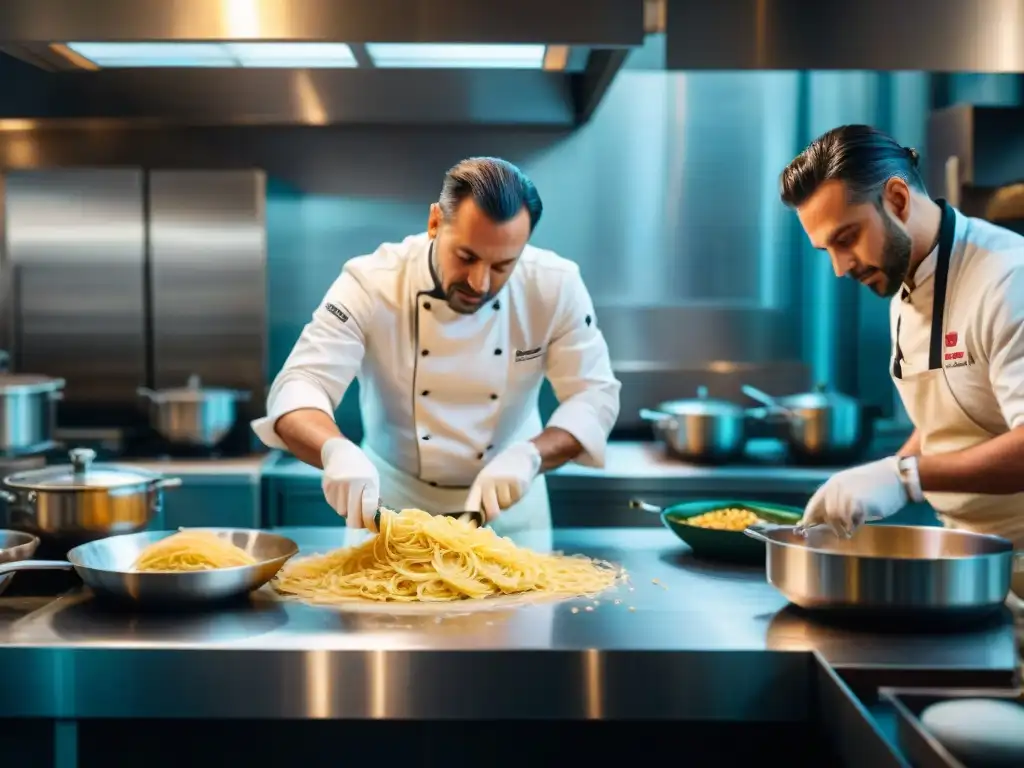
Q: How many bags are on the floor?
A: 0